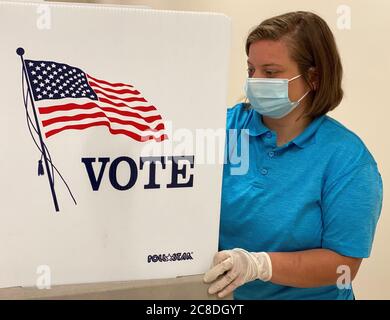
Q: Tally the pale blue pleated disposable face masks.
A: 1